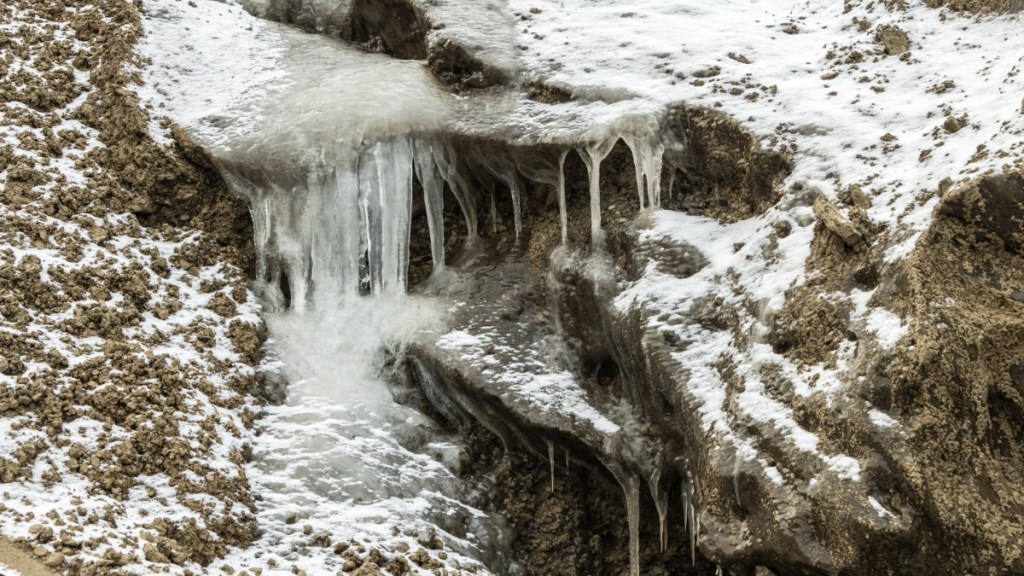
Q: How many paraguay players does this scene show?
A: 0